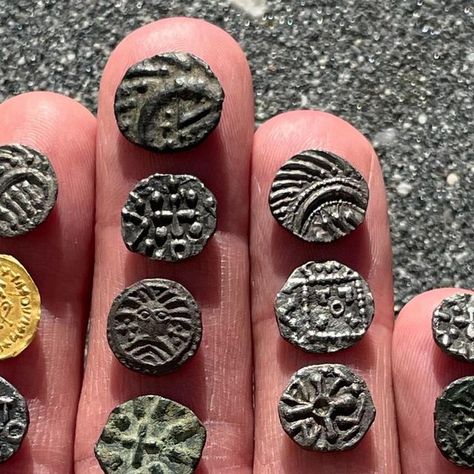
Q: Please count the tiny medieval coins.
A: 12